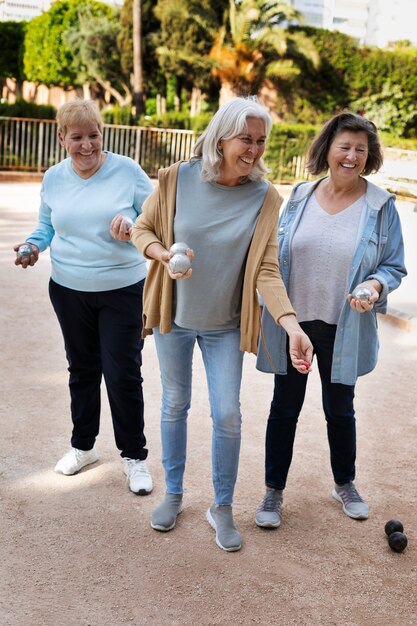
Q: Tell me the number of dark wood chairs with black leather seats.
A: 0